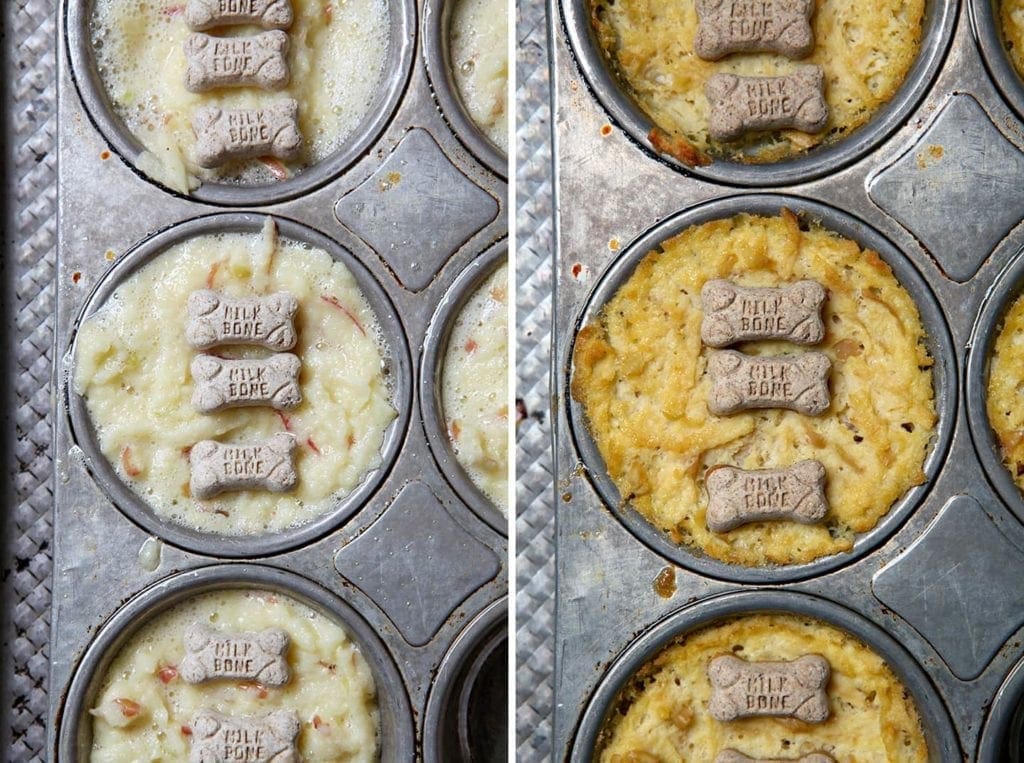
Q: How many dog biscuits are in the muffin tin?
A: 15